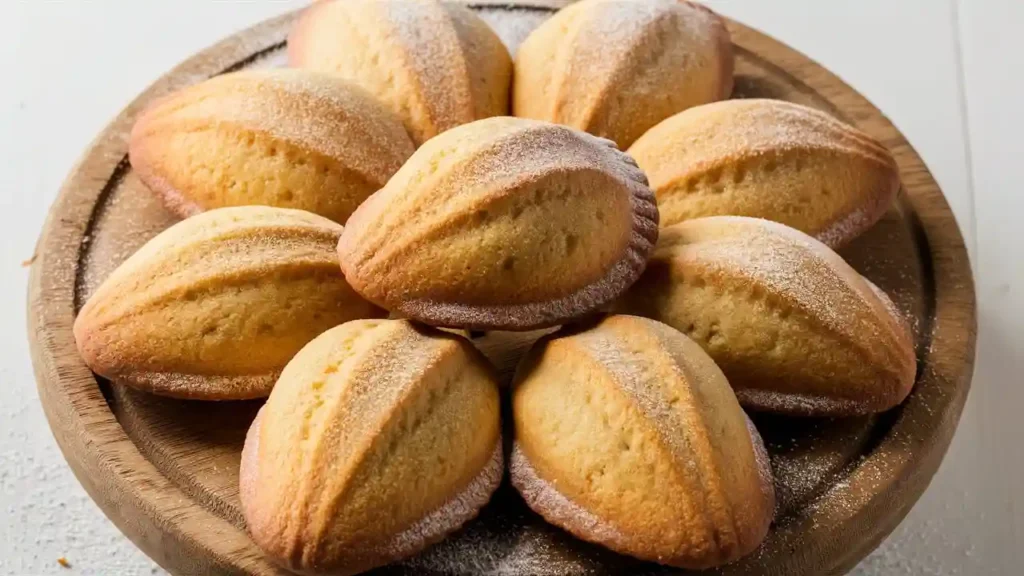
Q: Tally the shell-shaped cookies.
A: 9